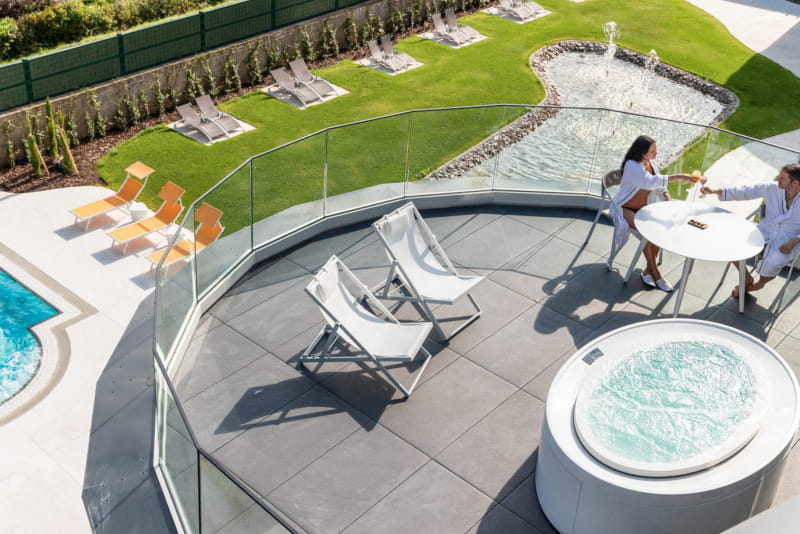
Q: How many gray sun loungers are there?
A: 10